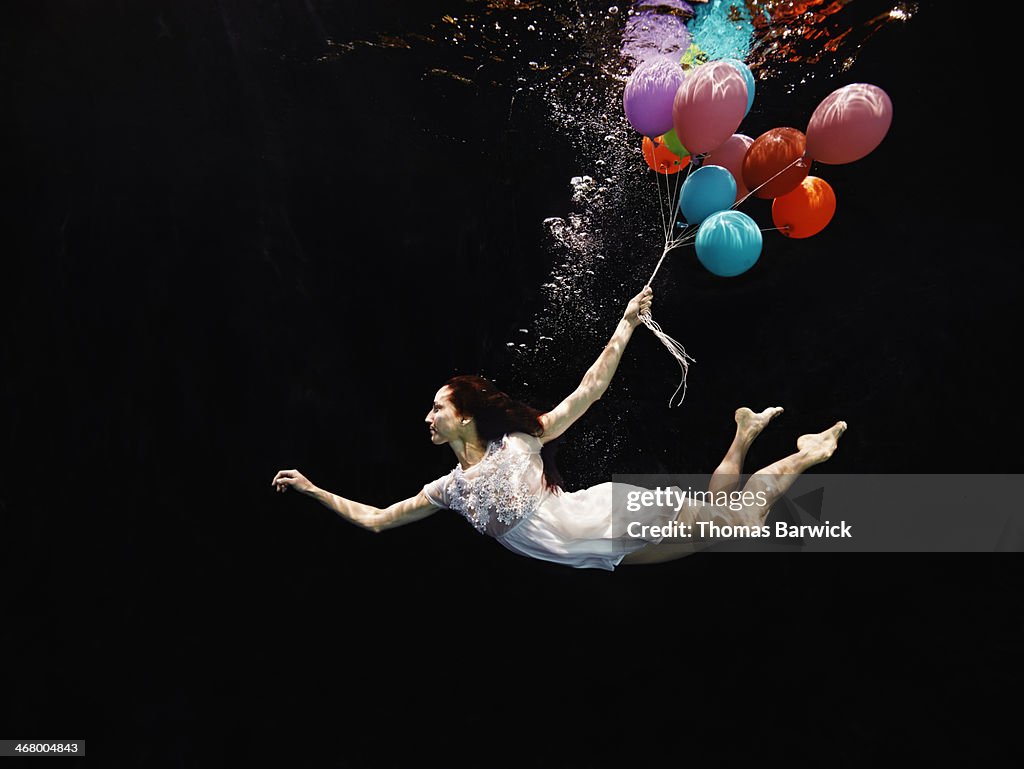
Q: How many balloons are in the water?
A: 11